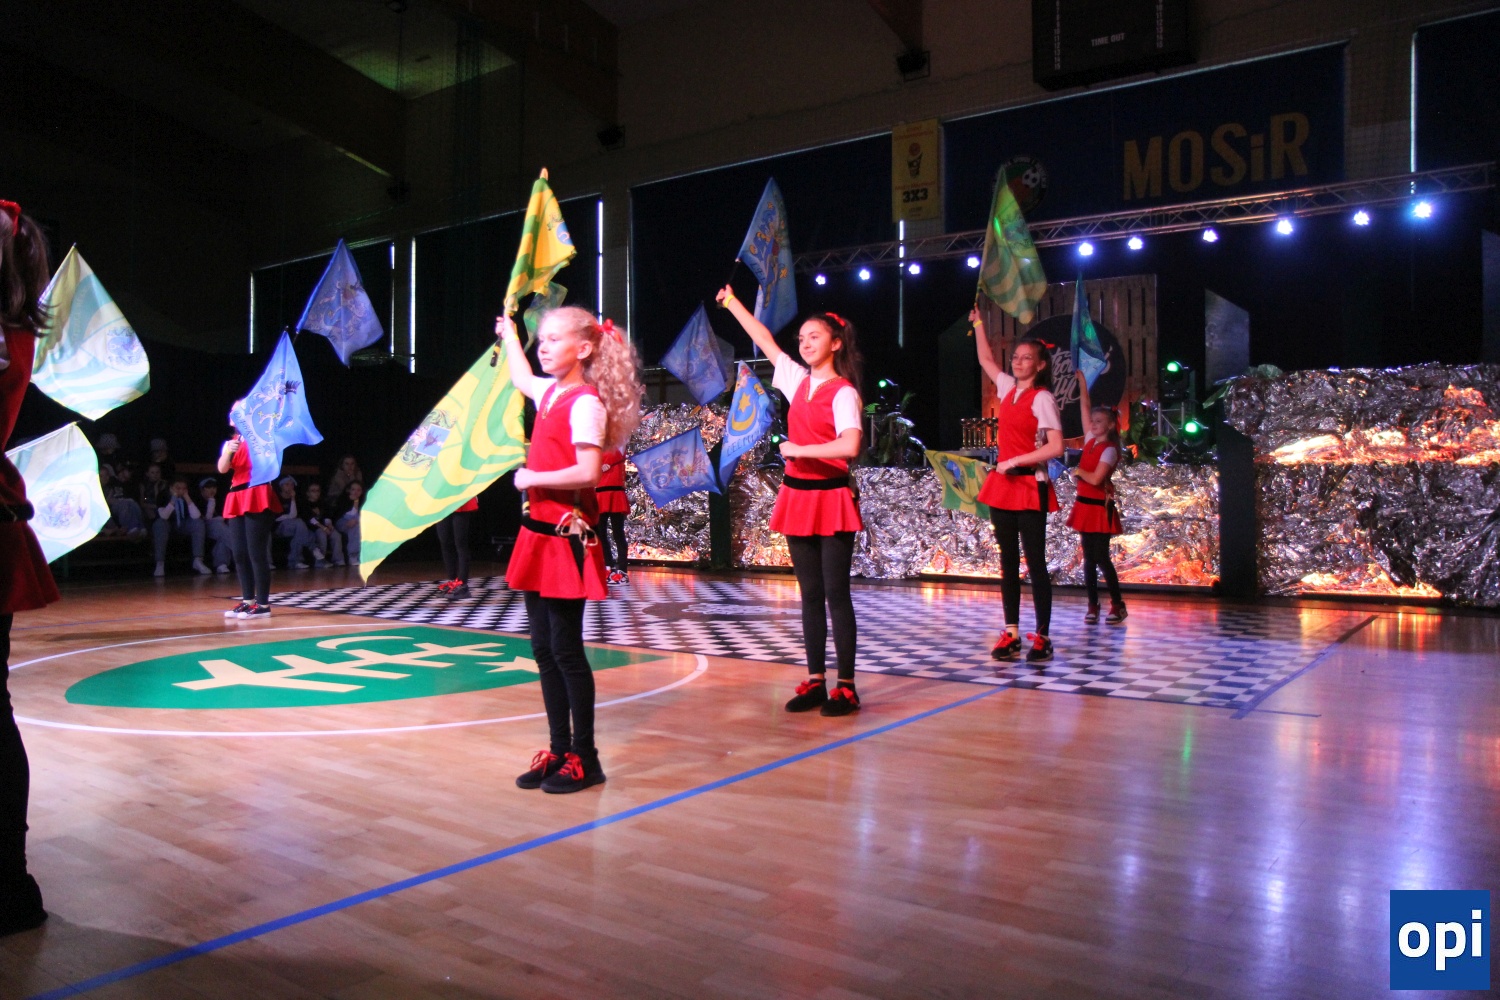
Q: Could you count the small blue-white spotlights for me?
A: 10